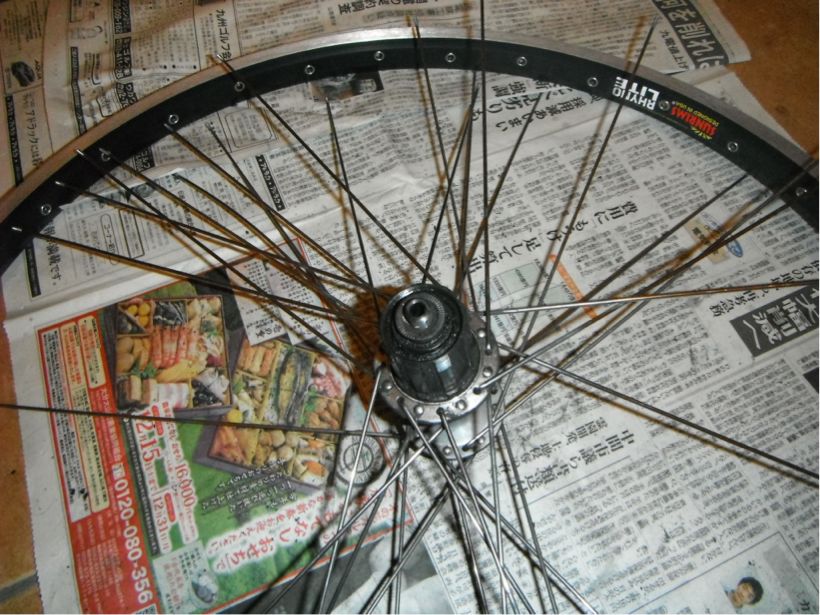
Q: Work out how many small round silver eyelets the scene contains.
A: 12